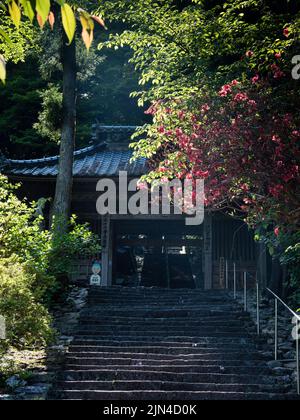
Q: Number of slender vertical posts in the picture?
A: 6